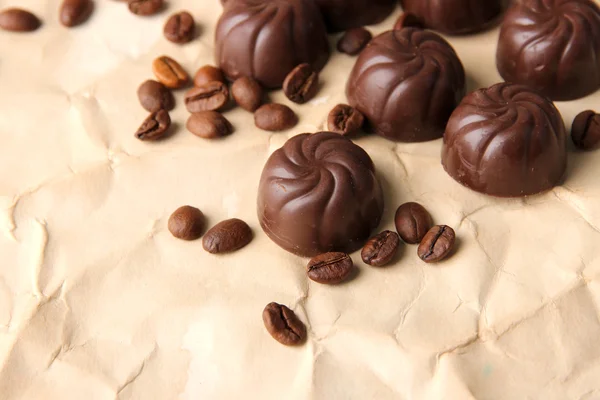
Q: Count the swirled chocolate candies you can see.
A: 7